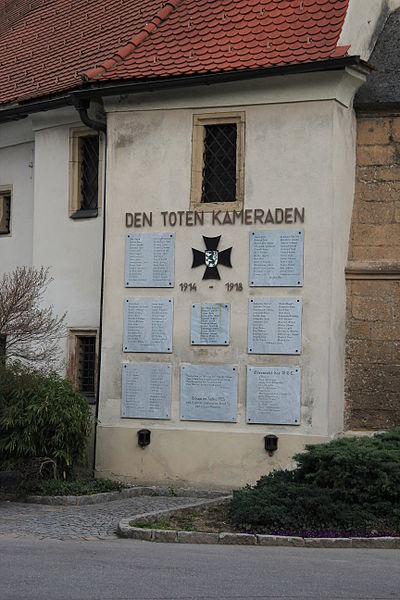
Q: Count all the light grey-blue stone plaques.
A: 8